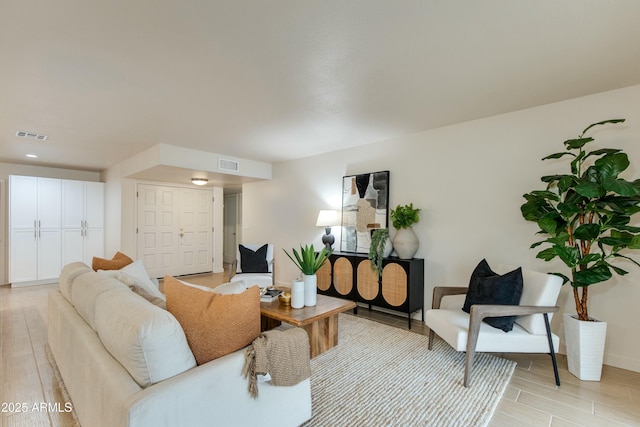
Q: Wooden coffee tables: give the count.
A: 1